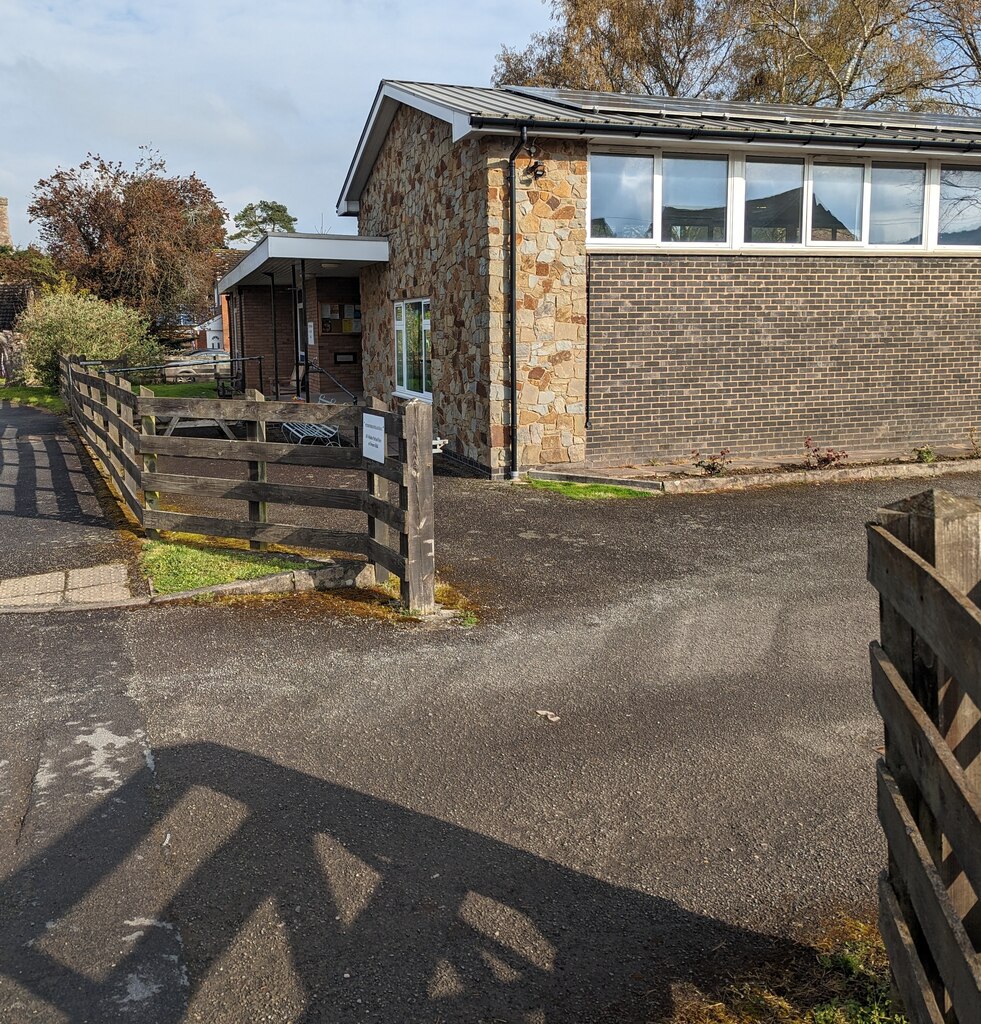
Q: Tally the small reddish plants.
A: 2